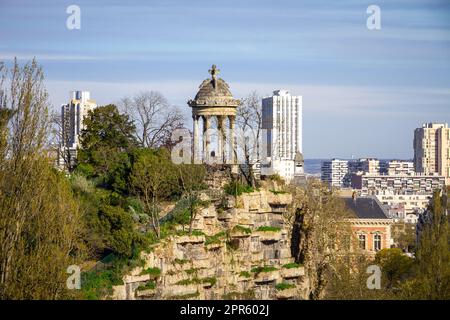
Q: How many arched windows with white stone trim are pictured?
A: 2